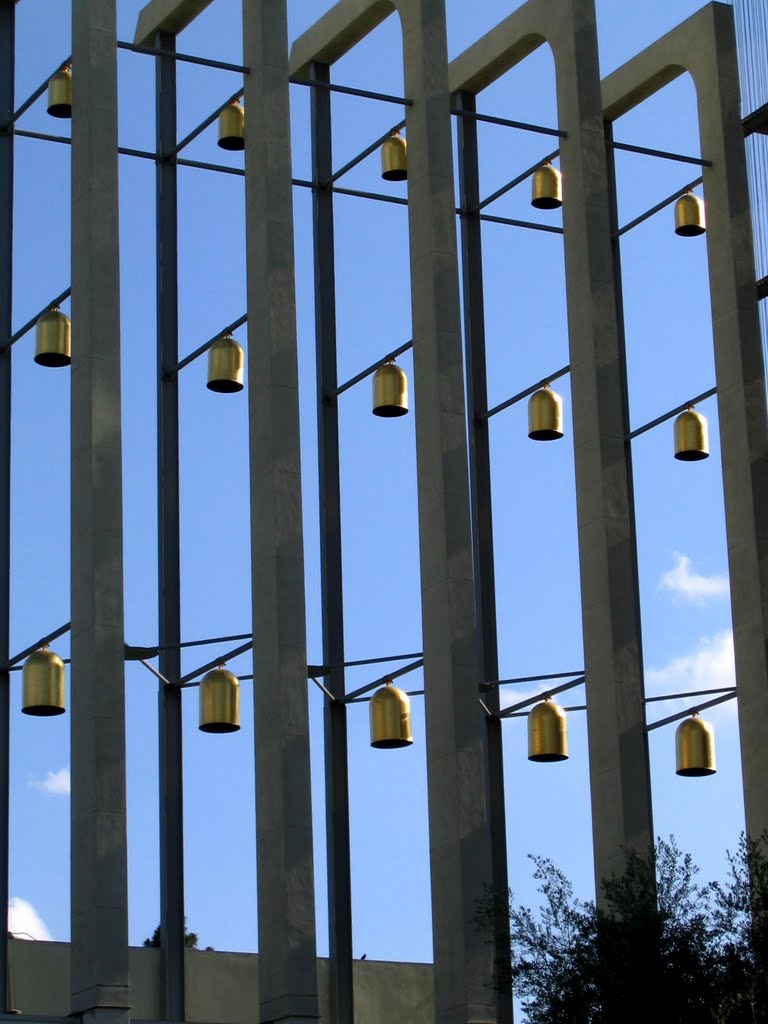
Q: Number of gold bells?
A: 15